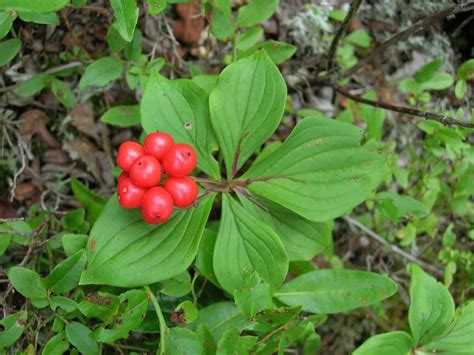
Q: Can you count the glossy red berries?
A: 7